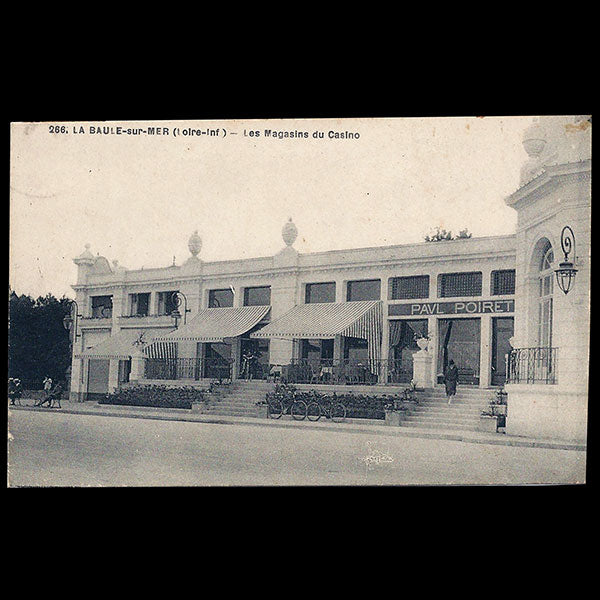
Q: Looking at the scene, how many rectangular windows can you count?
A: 10